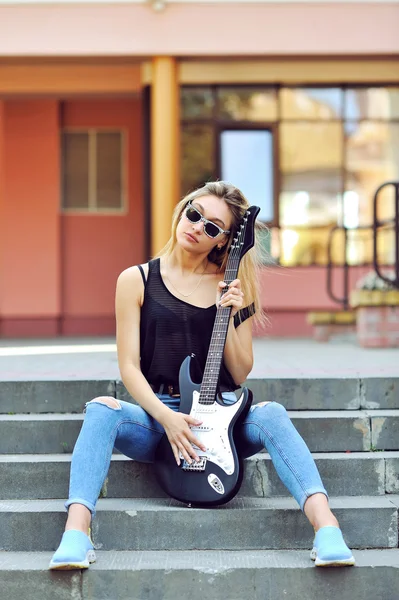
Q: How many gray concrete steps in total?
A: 5